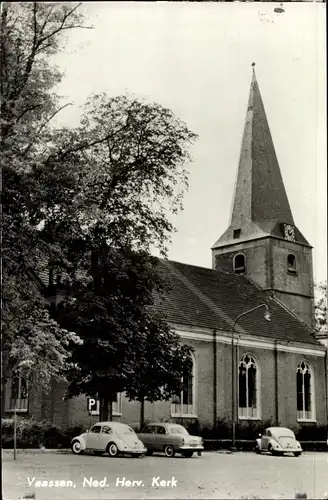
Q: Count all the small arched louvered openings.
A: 2